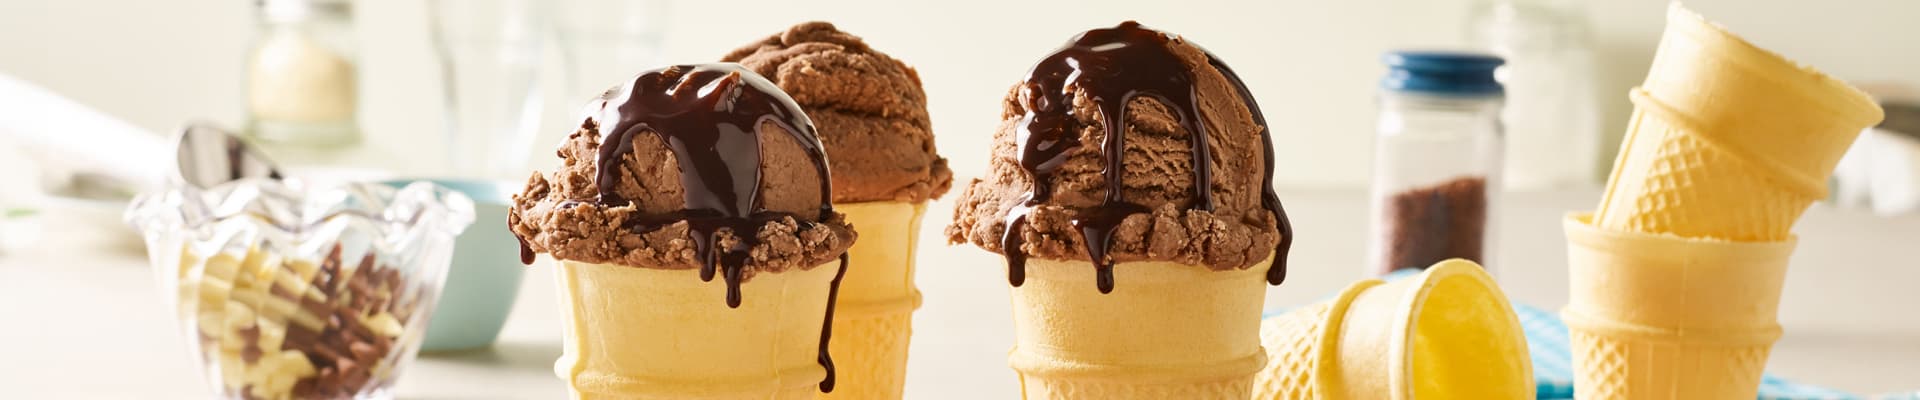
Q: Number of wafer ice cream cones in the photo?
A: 6